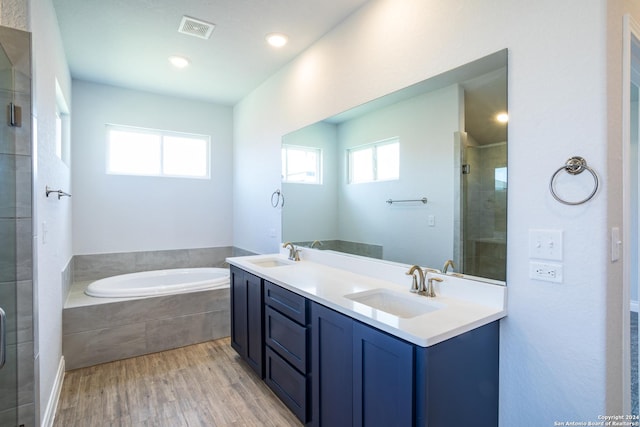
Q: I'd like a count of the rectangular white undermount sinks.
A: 2